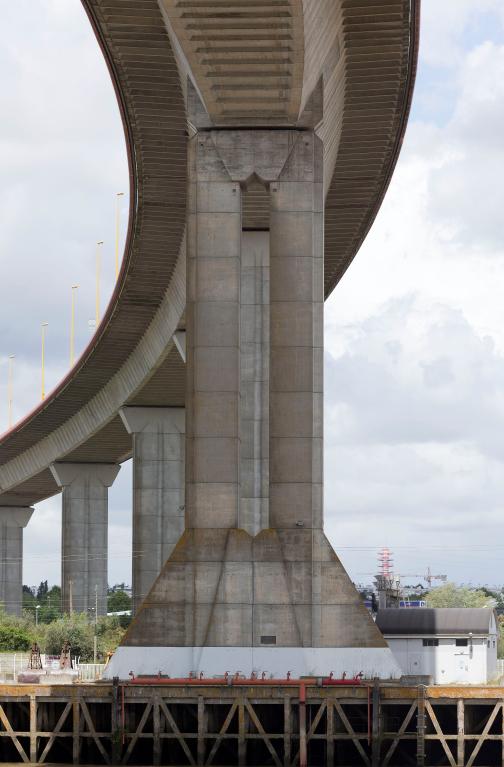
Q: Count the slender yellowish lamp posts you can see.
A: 5